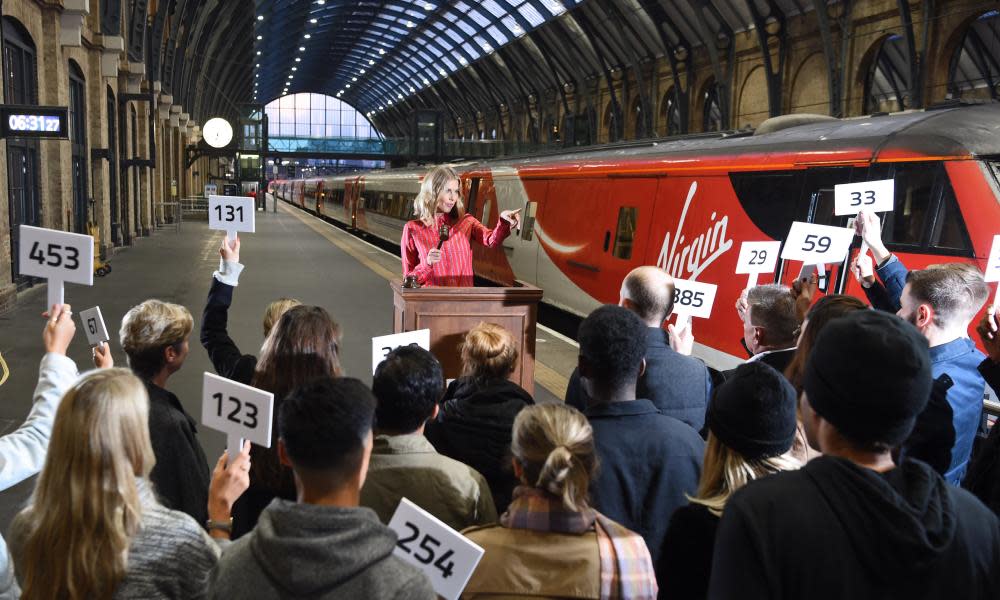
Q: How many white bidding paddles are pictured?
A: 11